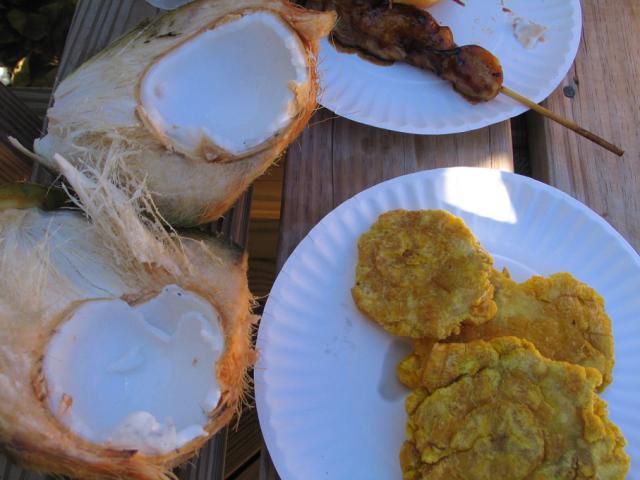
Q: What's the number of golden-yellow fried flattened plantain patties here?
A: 3